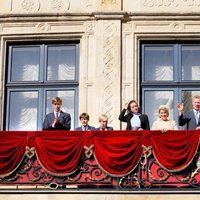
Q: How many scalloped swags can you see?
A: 4